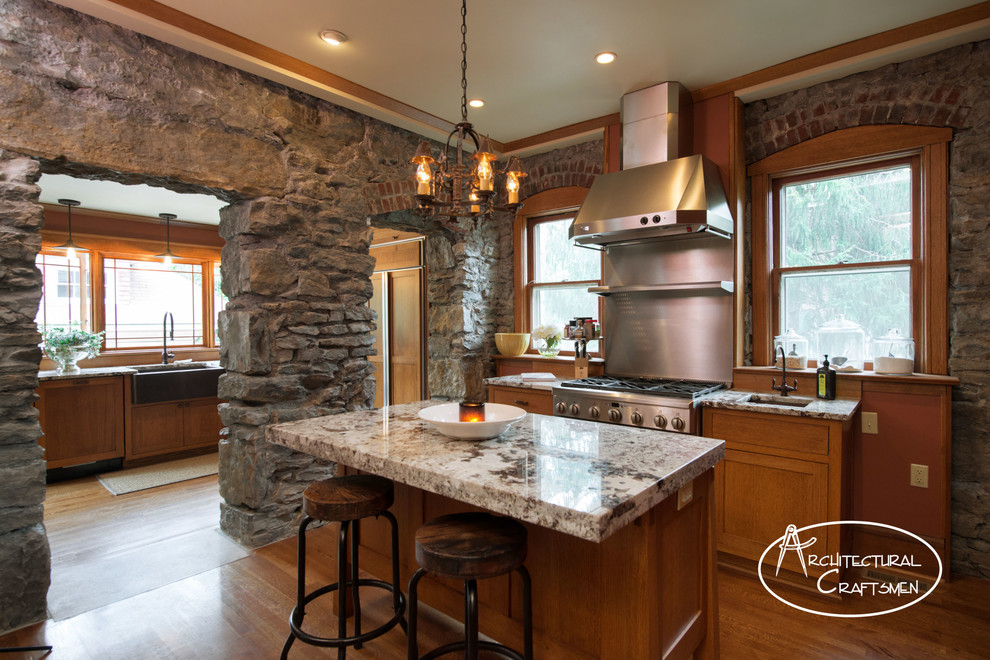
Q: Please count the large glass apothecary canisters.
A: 3